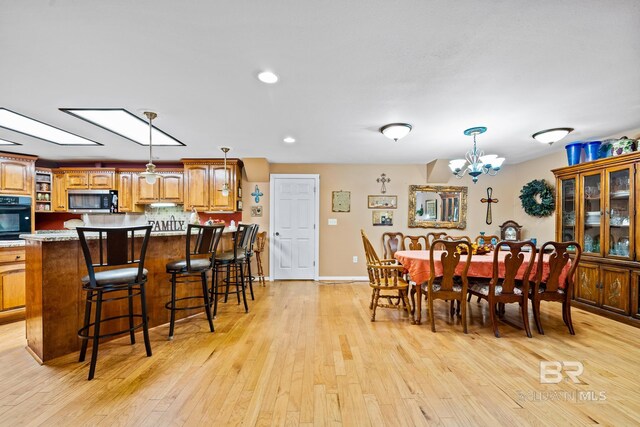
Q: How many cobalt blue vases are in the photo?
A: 2